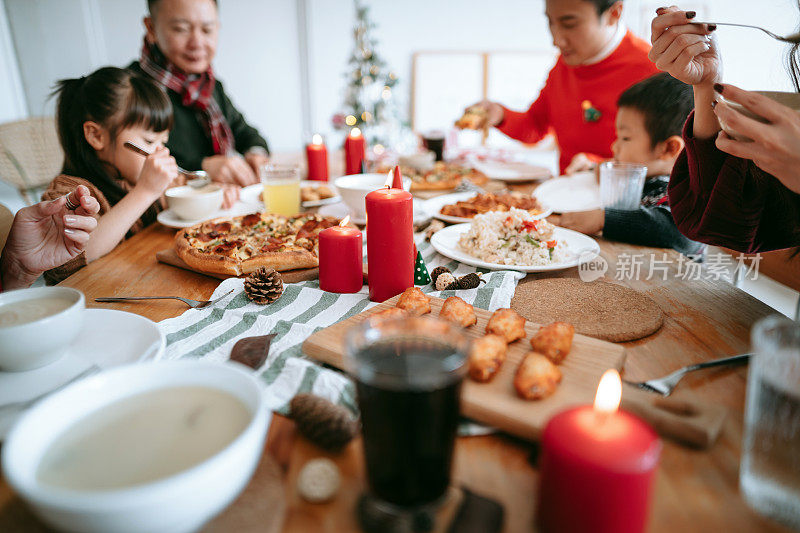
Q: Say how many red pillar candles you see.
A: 5